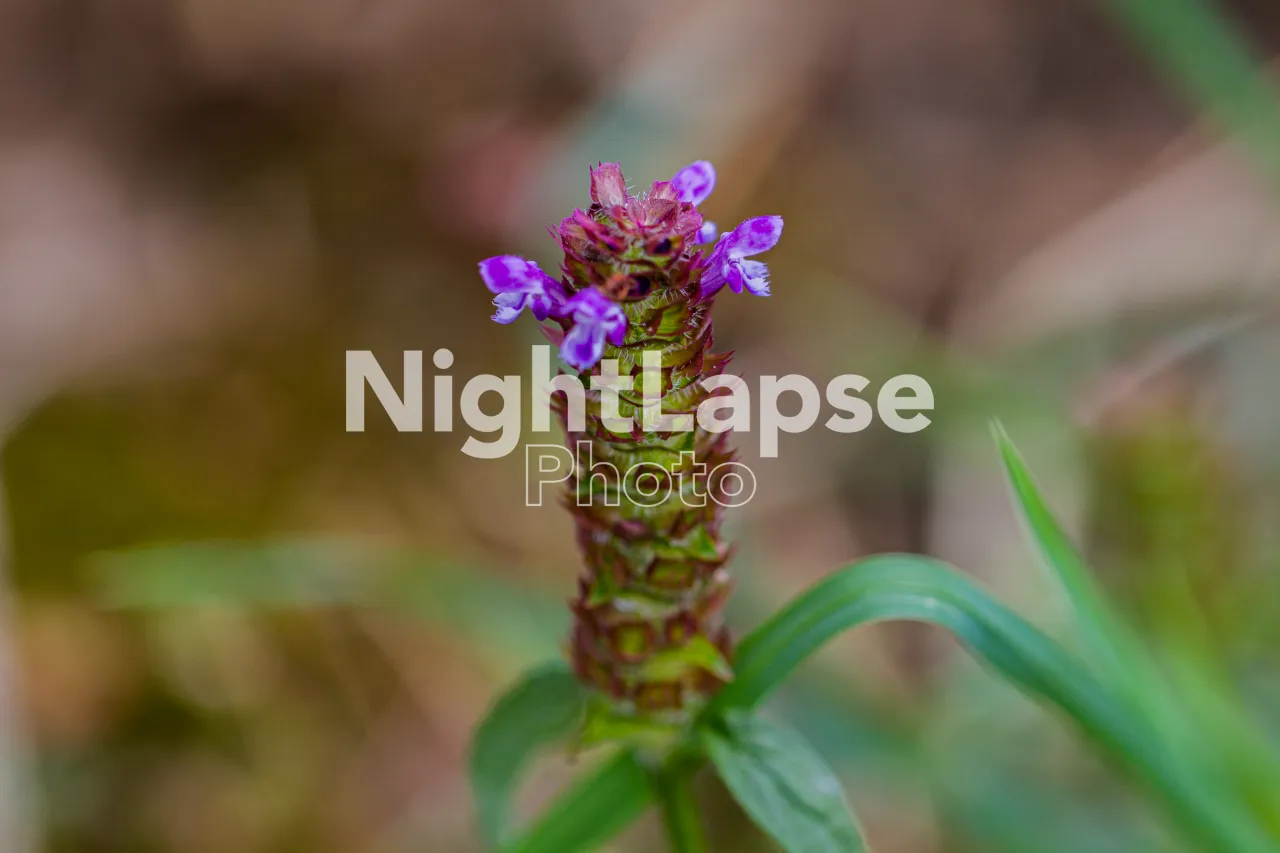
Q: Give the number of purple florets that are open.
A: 4